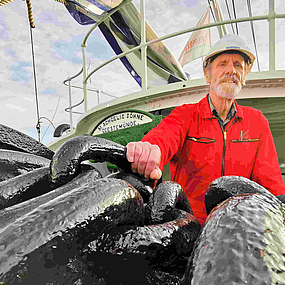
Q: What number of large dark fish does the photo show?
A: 0